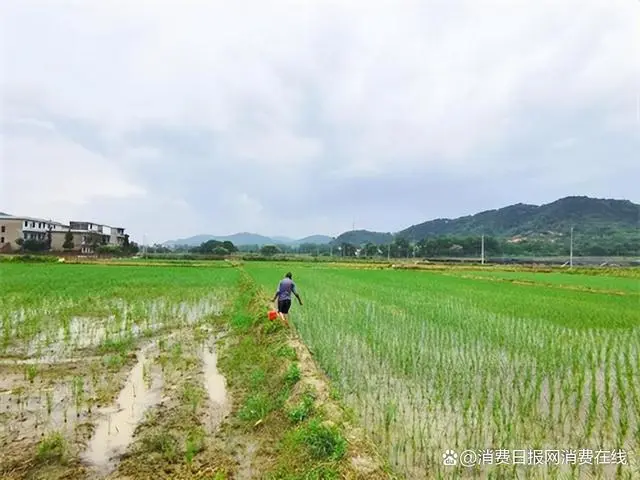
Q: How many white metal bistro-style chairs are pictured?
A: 0